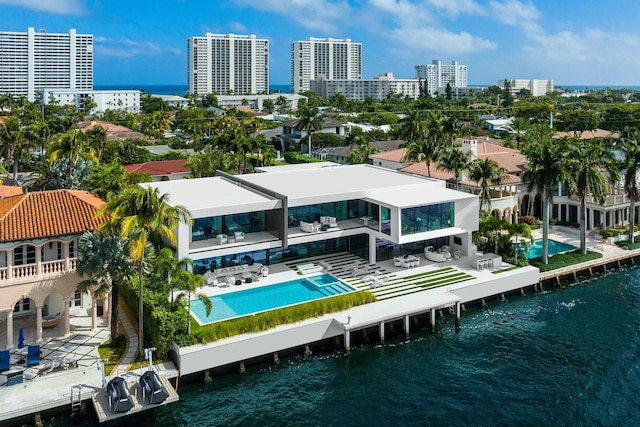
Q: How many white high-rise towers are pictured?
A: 4